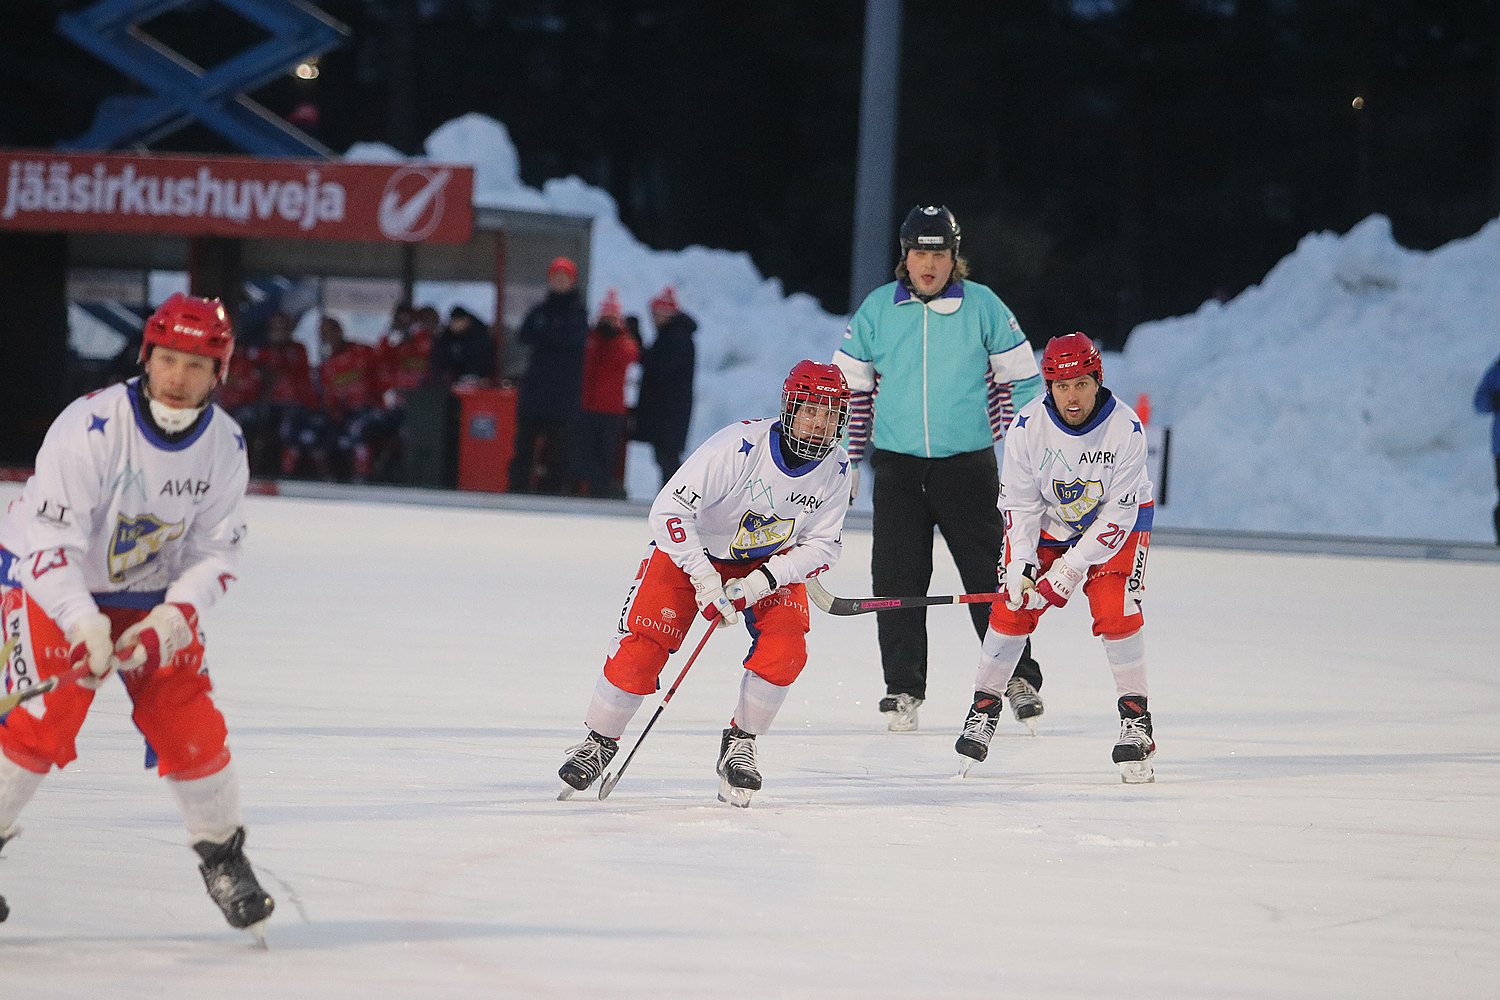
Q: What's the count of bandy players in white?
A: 3